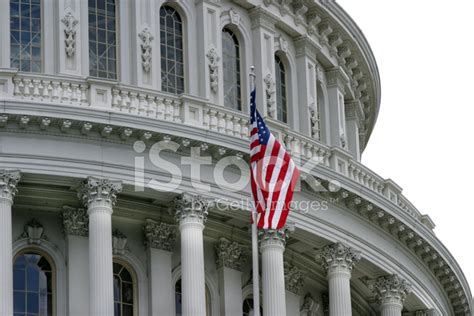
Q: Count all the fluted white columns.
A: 6